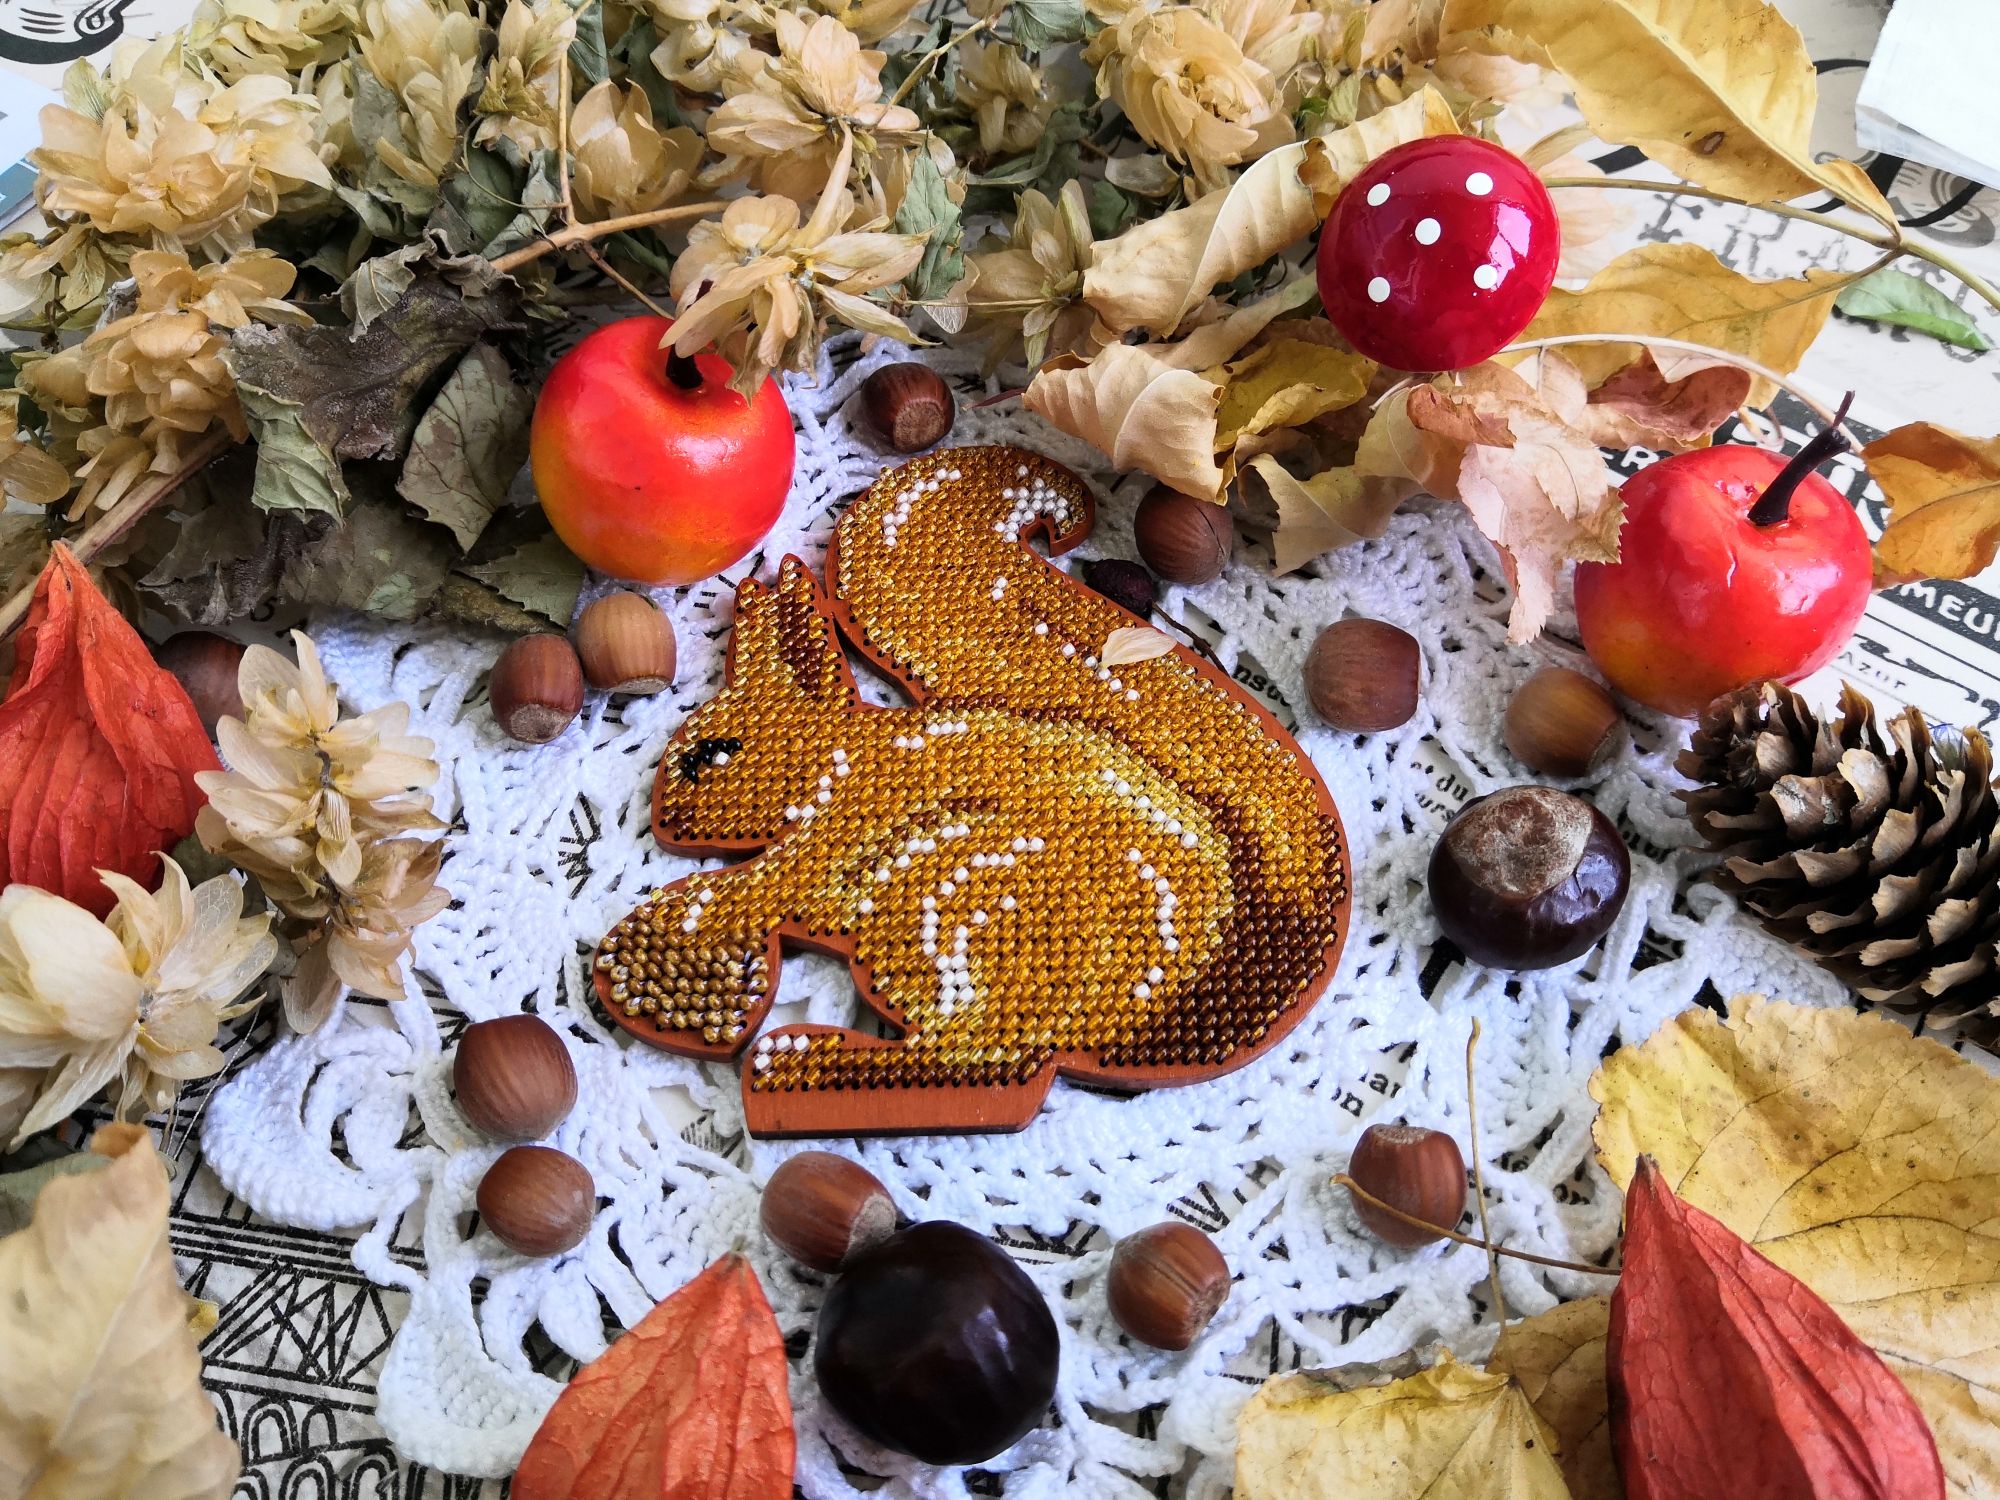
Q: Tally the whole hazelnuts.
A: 12